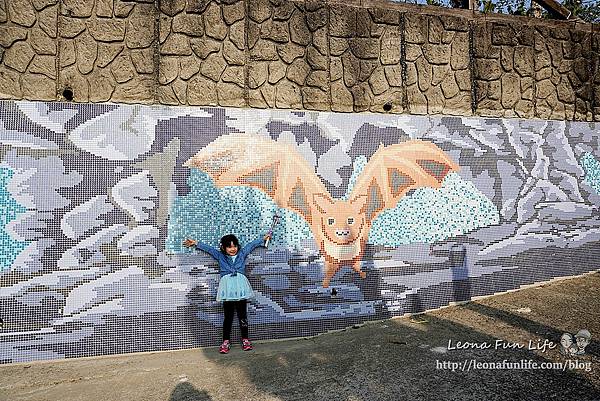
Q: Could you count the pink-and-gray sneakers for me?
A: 2